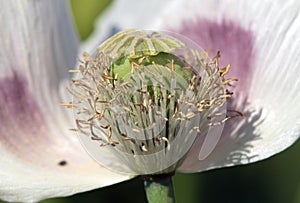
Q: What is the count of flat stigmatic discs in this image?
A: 1